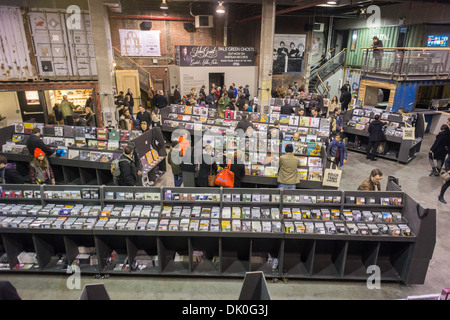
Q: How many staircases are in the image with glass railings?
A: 2